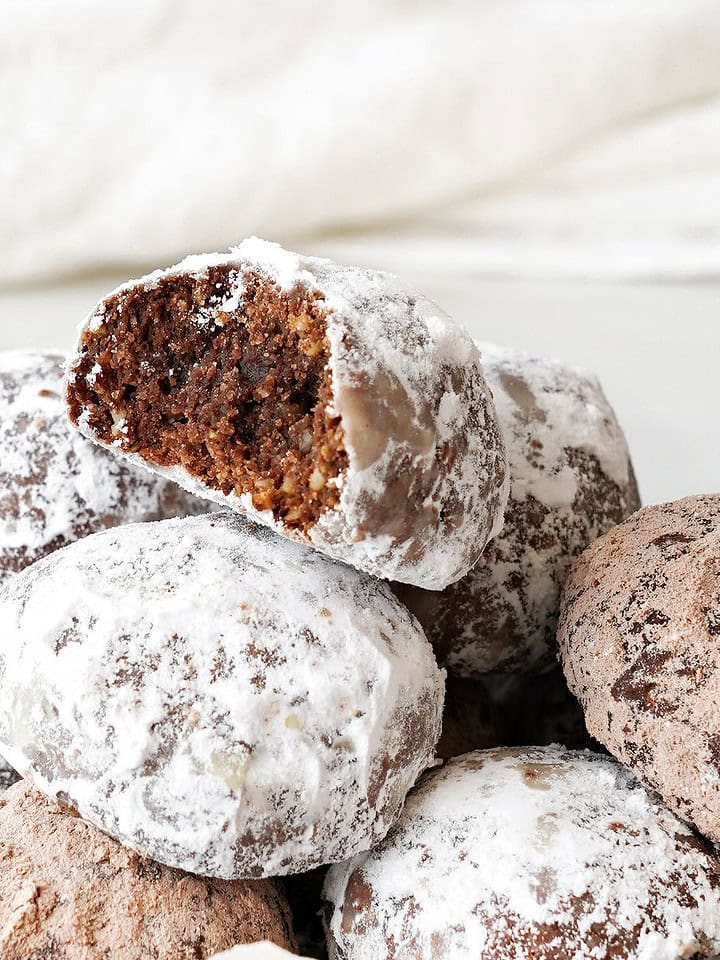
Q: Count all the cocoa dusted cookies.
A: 2